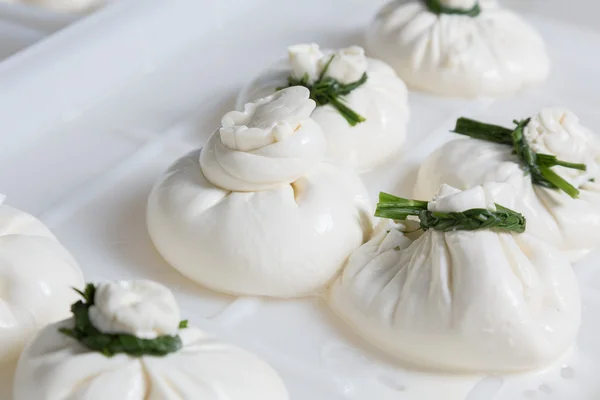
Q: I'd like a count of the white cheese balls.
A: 7